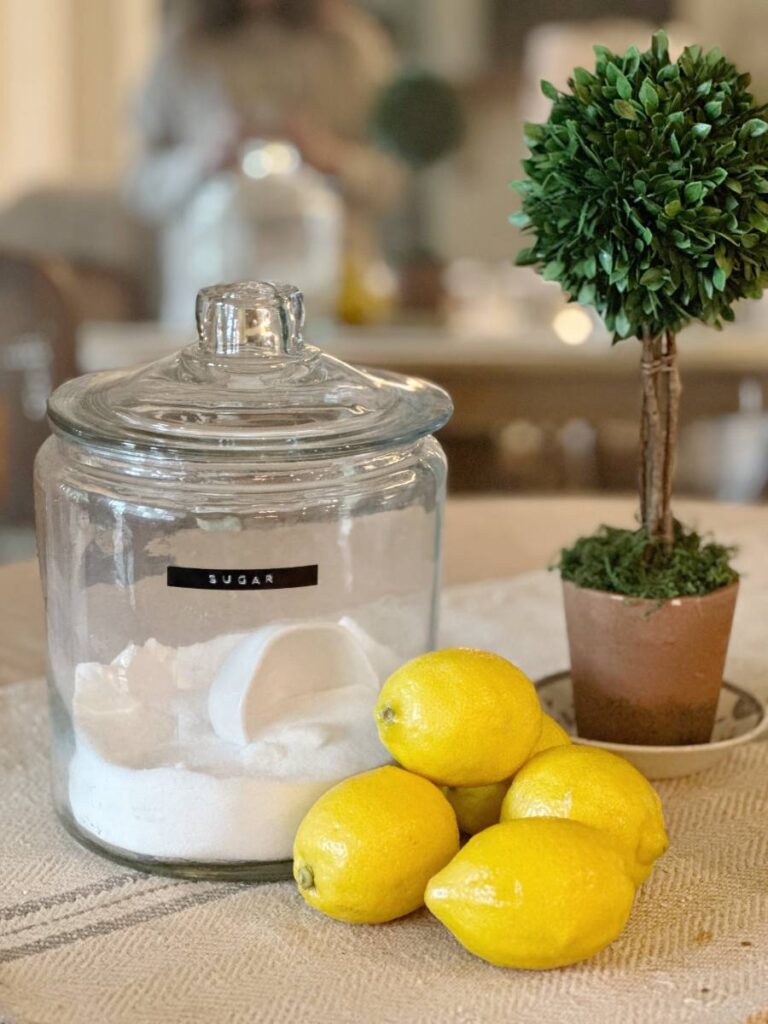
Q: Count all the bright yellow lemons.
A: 5